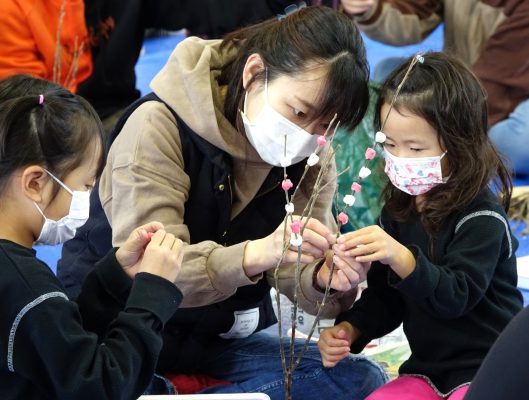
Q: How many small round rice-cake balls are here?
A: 13